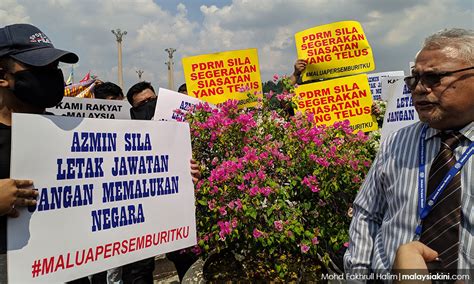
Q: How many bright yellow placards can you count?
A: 3